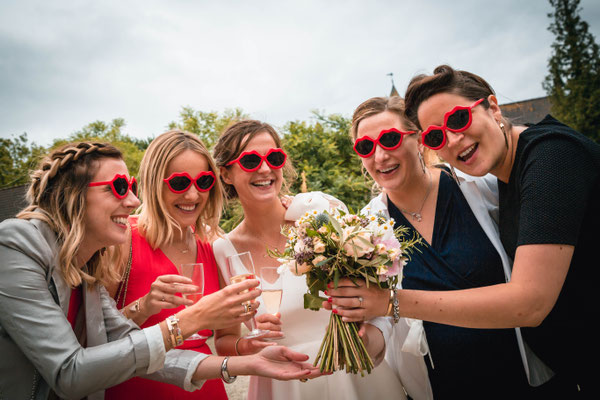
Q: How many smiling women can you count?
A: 5